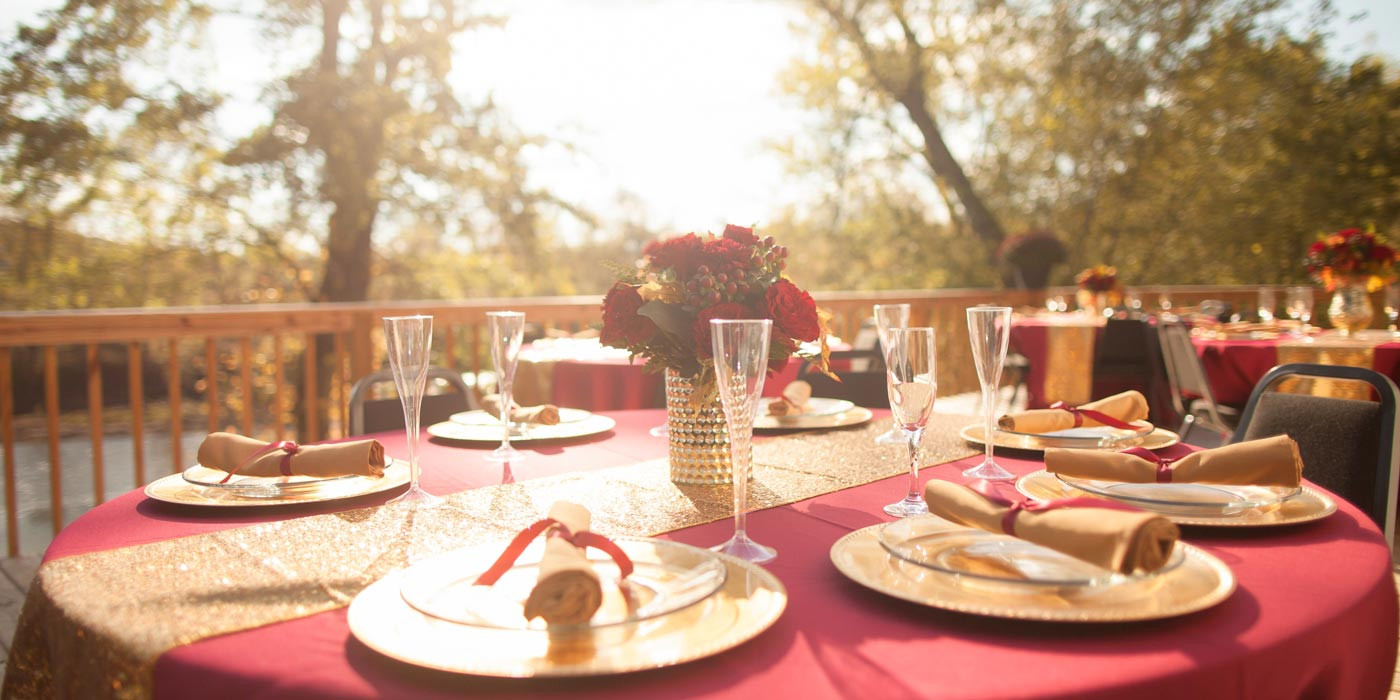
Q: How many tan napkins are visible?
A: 7